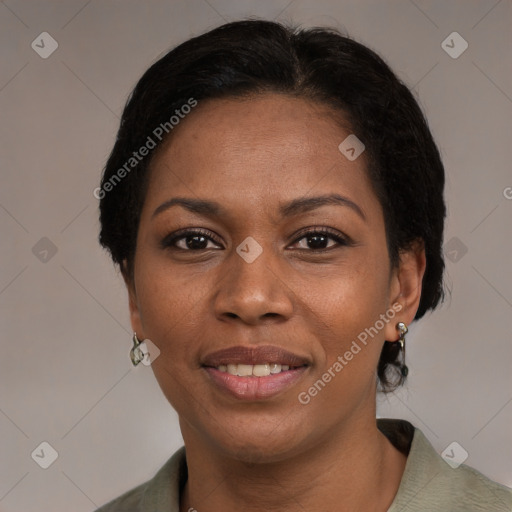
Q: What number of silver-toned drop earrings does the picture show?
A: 2